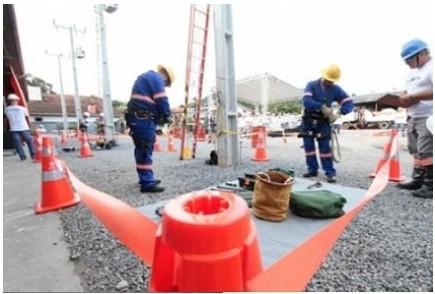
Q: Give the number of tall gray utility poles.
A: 4